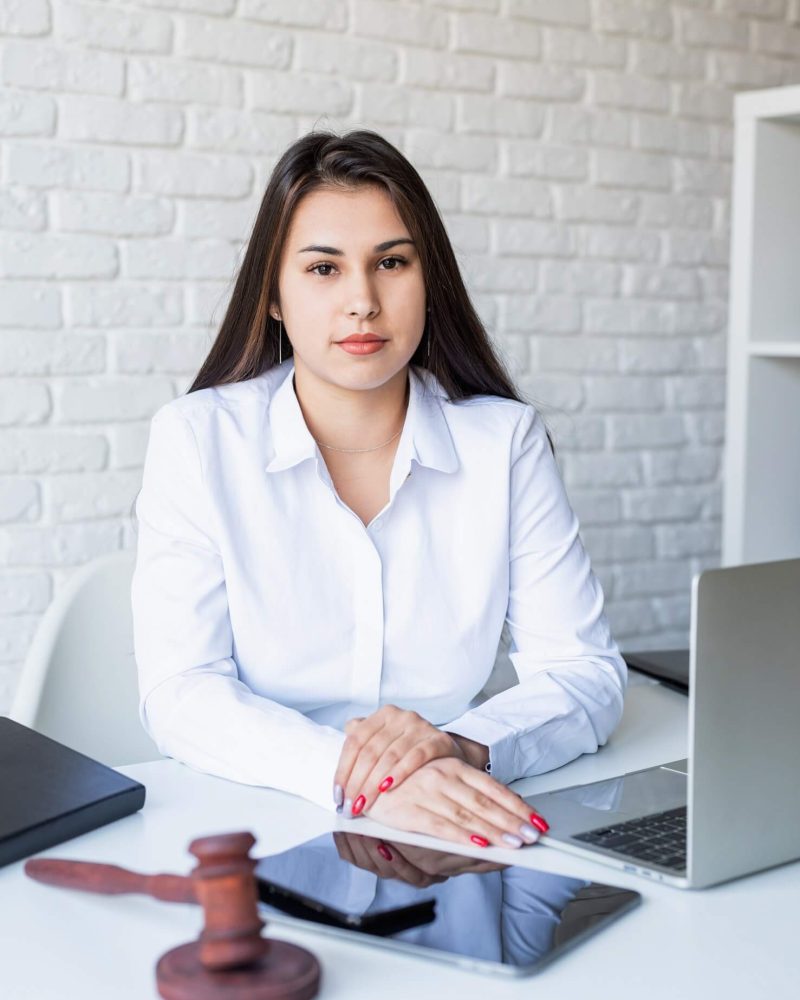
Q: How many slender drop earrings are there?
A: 2